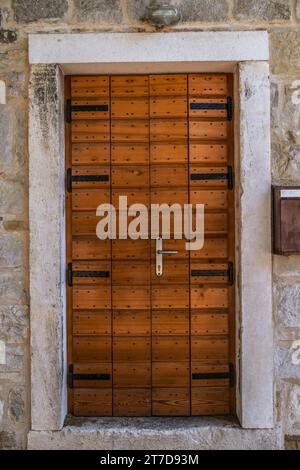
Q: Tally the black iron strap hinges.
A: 8